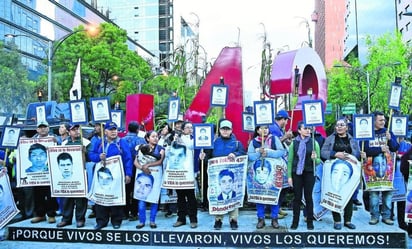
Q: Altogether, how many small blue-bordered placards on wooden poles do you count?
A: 14